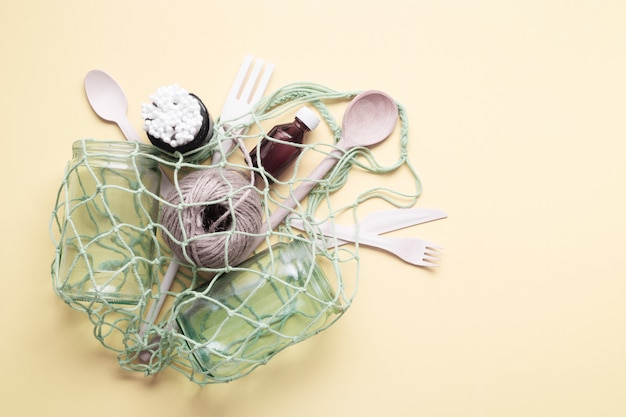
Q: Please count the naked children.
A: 0